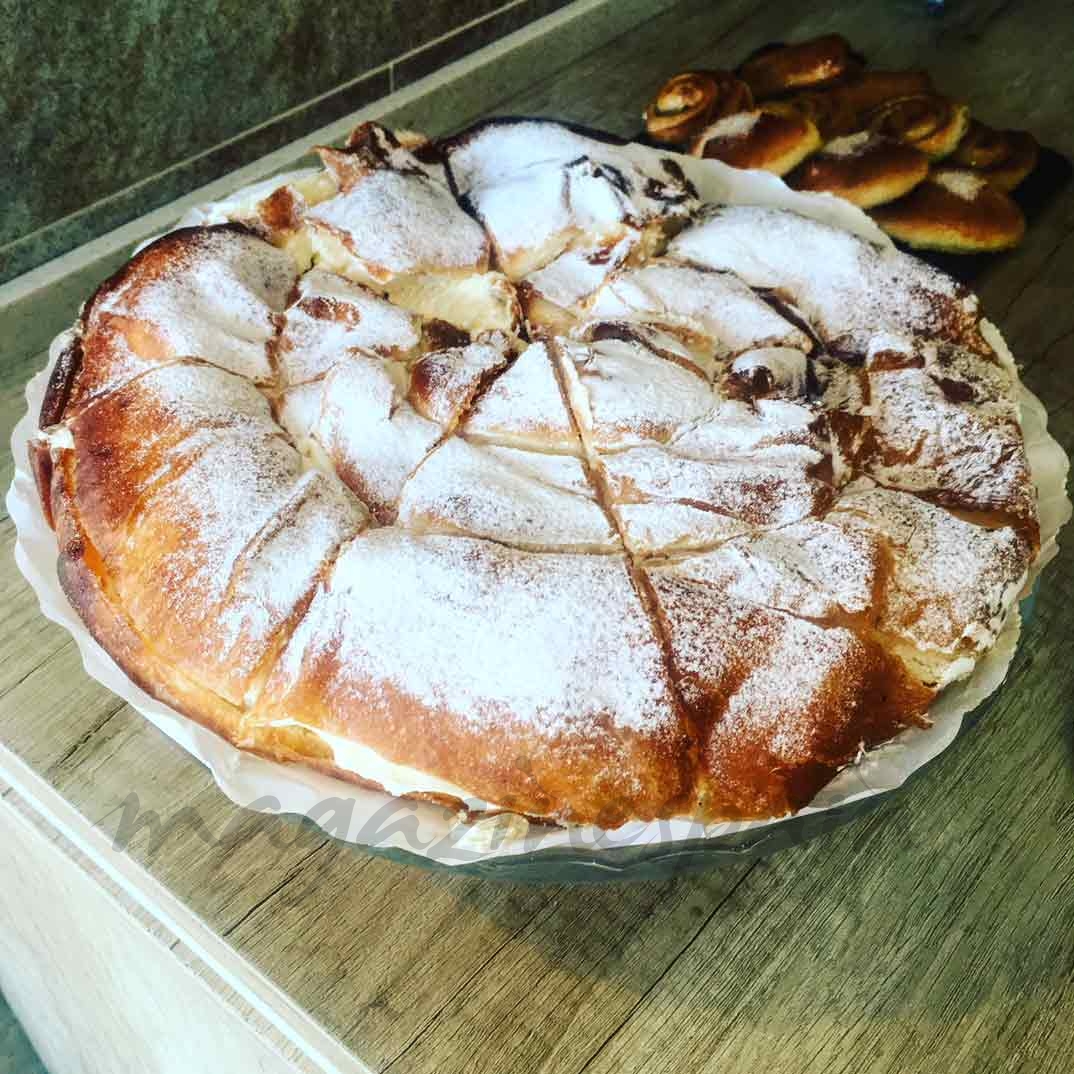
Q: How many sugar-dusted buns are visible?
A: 3